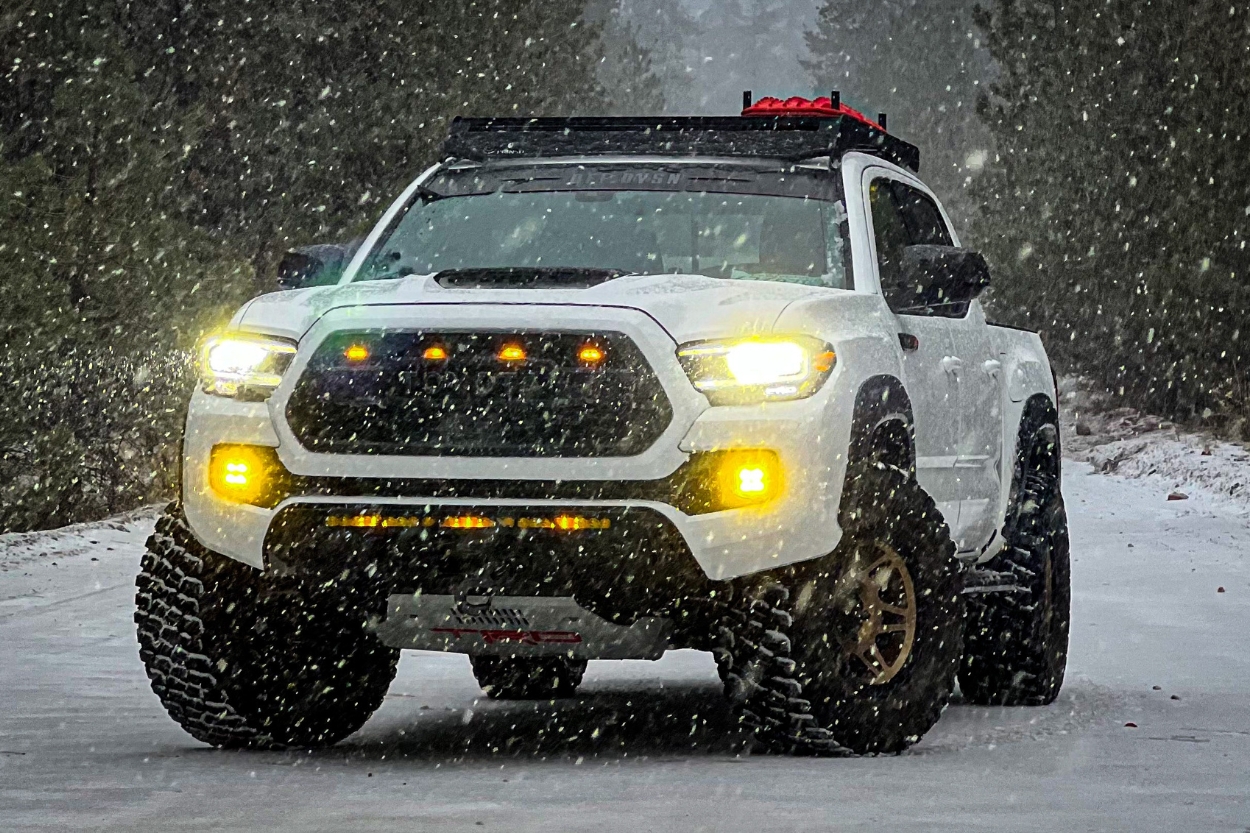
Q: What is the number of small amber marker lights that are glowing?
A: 4